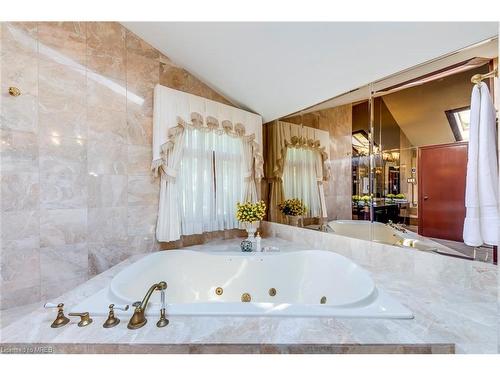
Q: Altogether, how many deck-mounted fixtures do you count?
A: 5